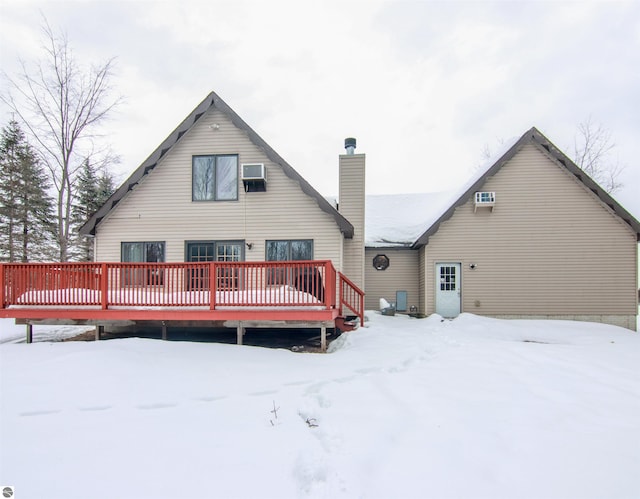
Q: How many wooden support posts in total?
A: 5